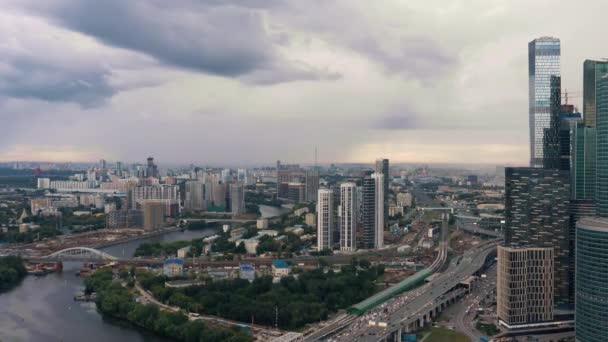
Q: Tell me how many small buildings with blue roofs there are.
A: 3